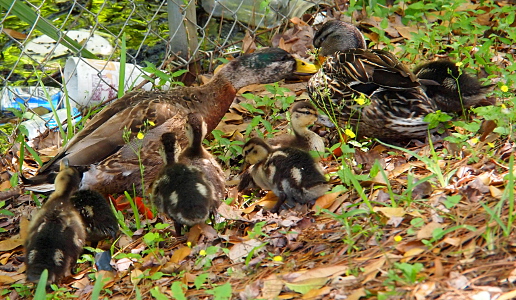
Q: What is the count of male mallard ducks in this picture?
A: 1